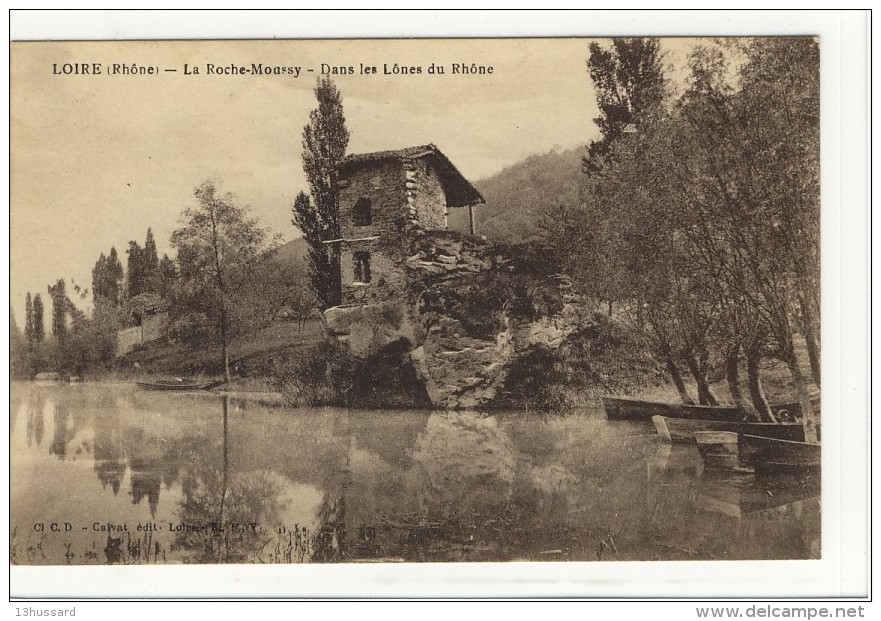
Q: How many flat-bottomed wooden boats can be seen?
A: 4